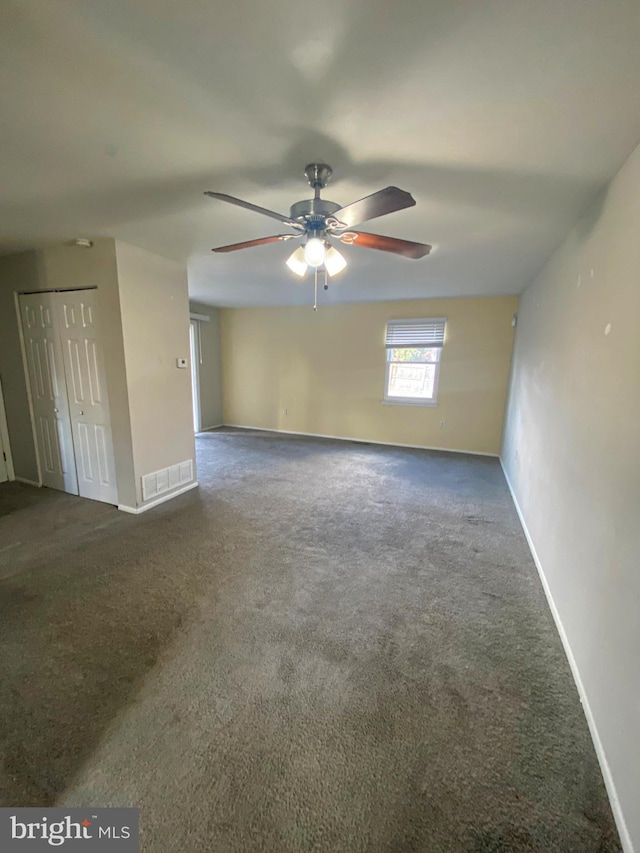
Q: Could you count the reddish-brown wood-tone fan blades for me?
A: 2